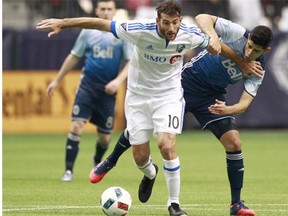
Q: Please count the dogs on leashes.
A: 0